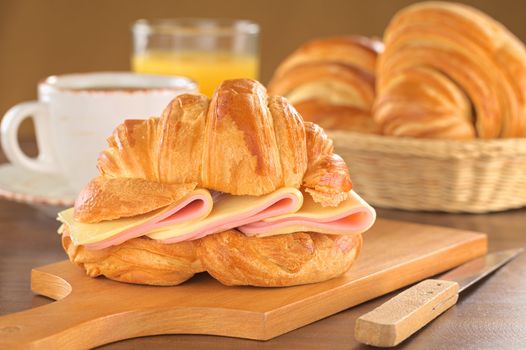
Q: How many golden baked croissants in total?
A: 3